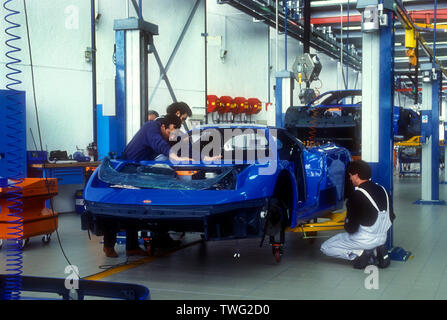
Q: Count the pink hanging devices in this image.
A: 4